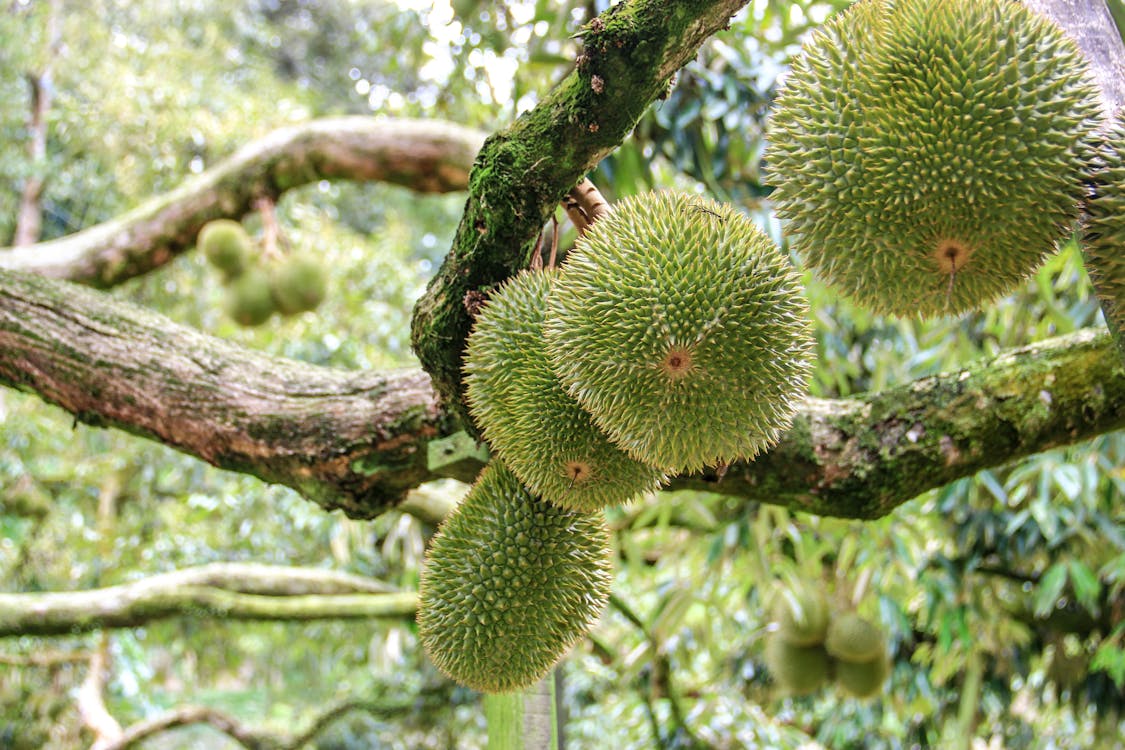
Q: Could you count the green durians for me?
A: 12